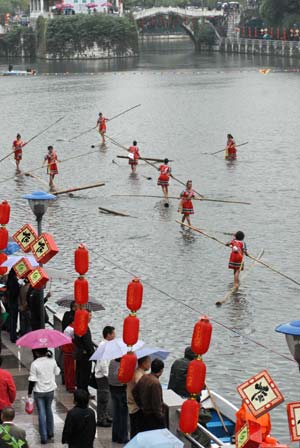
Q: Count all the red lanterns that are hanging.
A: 12